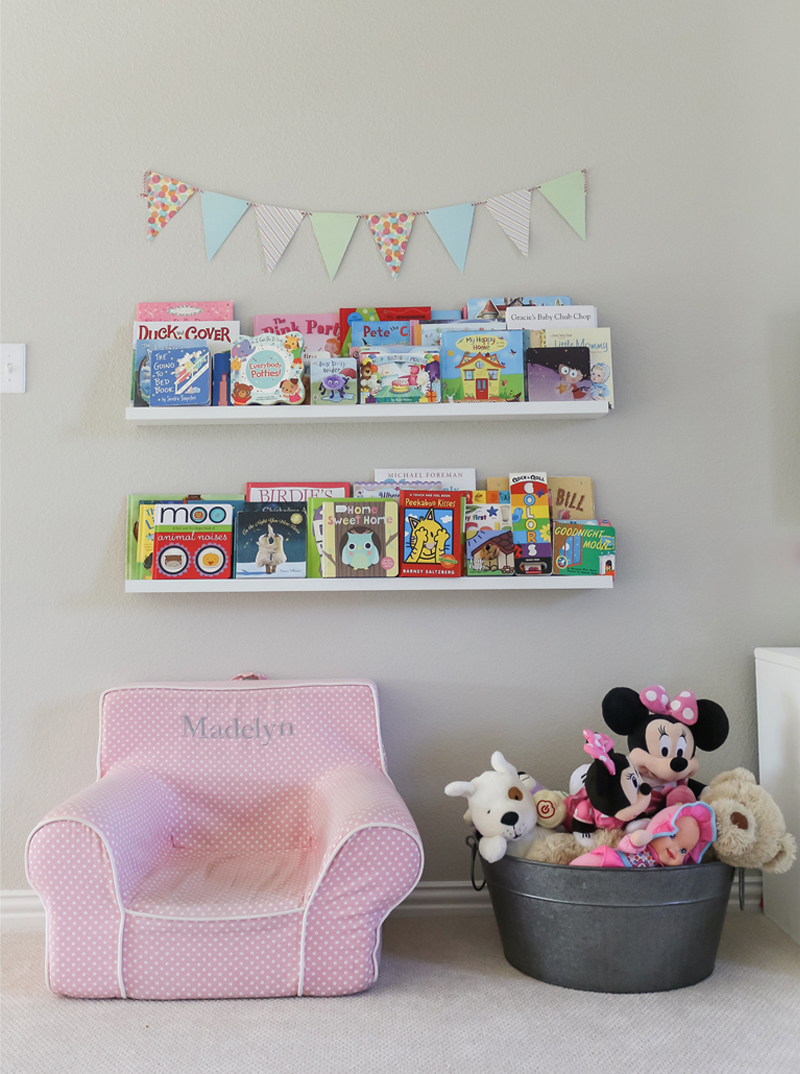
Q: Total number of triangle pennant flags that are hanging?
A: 8